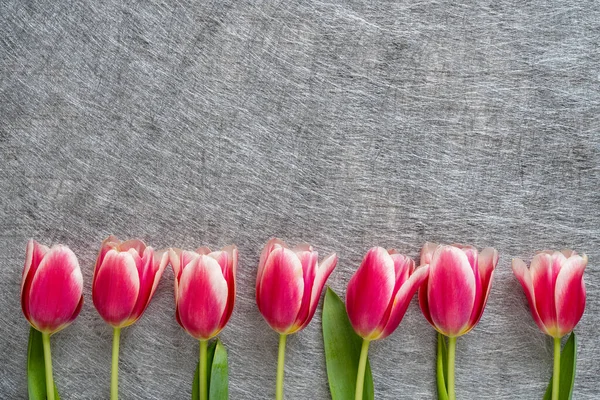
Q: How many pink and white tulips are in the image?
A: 7